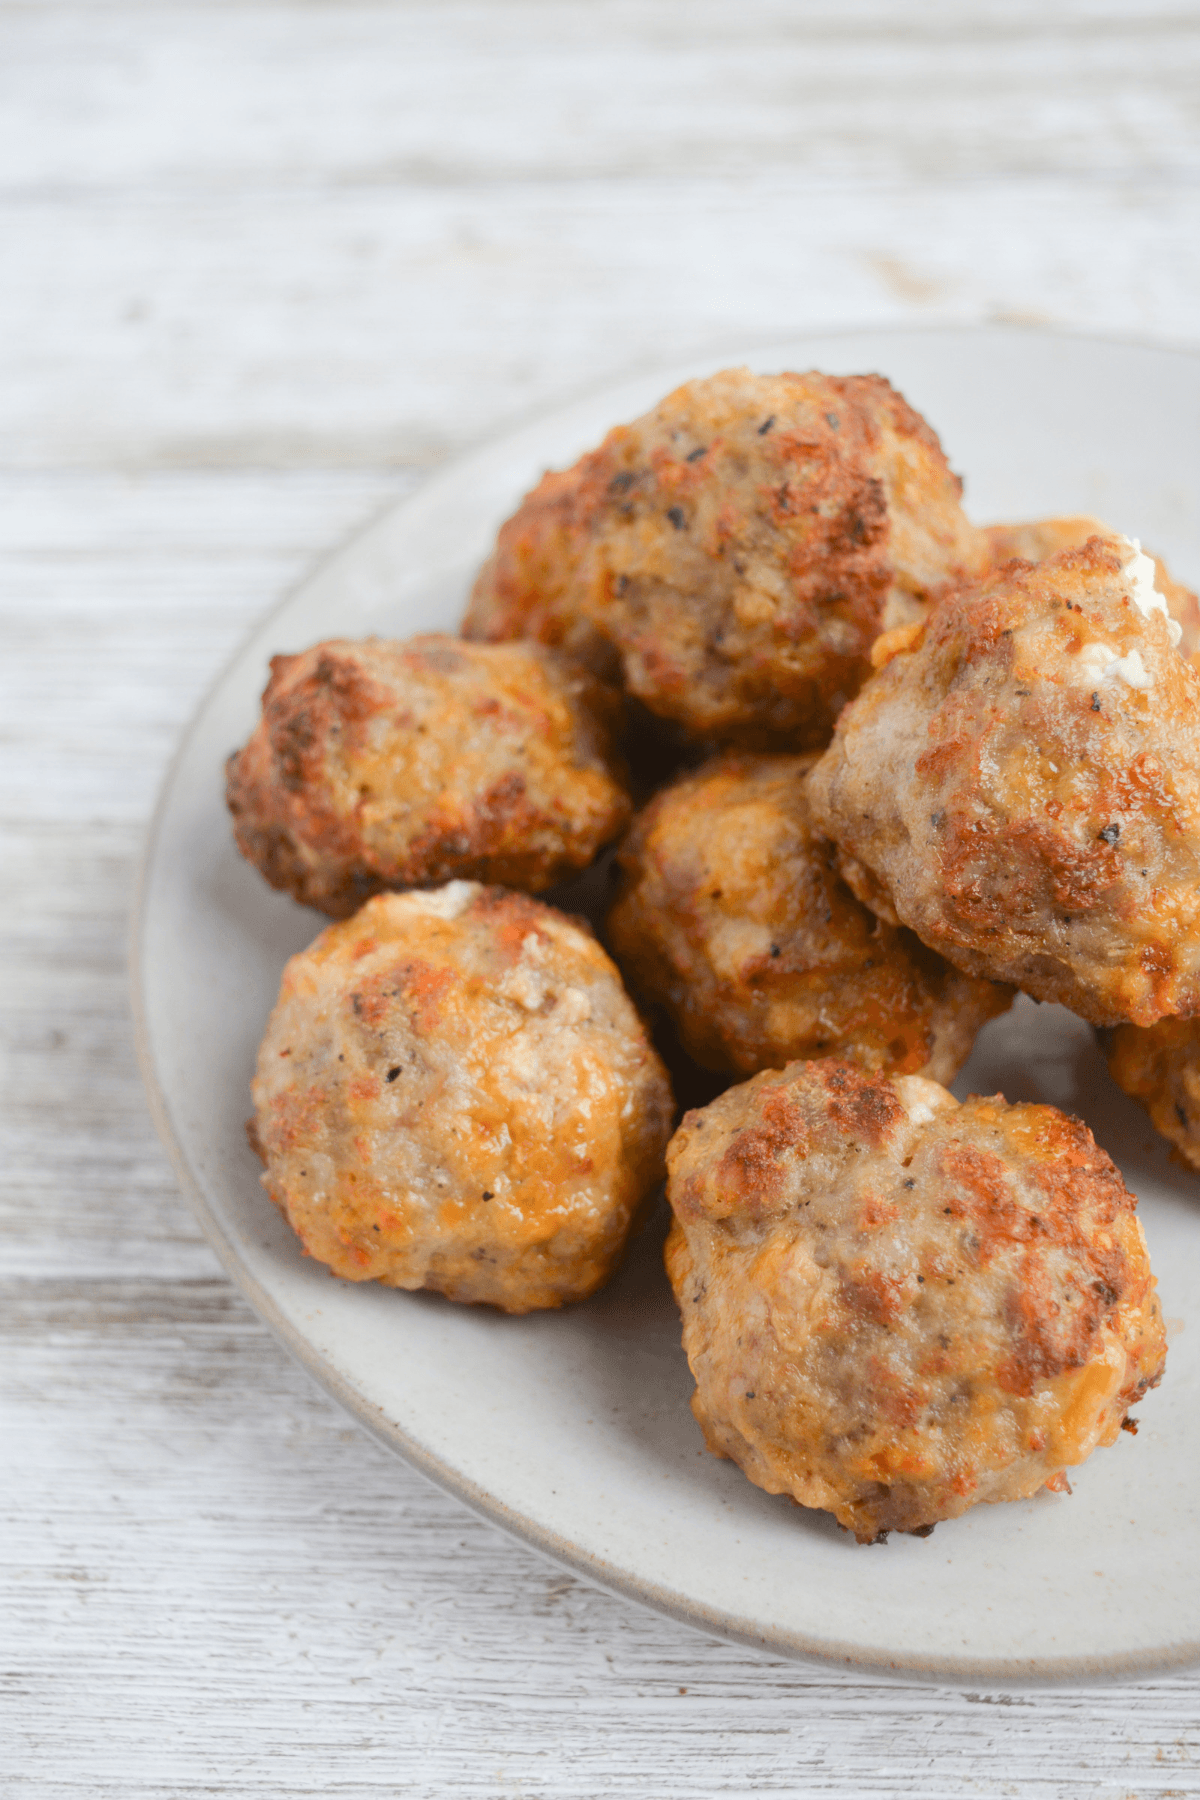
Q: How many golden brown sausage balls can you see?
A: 8